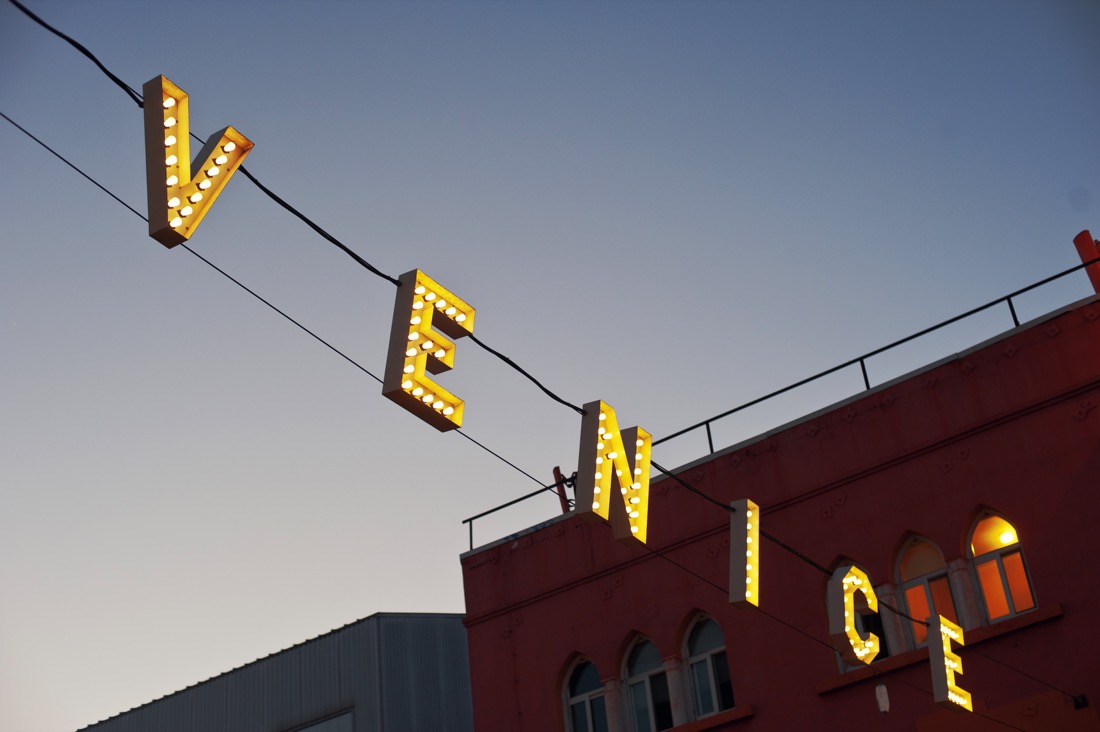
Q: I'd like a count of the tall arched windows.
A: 6